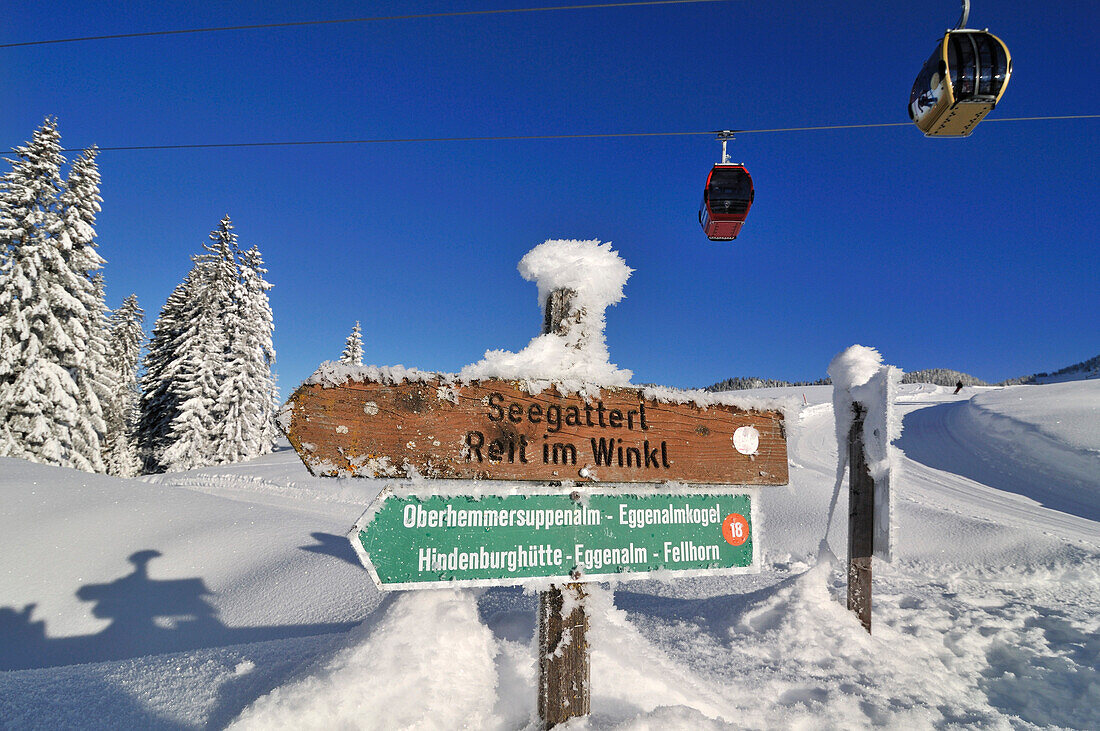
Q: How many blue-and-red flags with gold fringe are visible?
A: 0